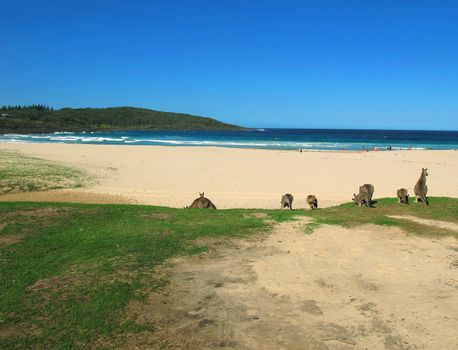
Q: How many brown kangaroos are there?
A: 6